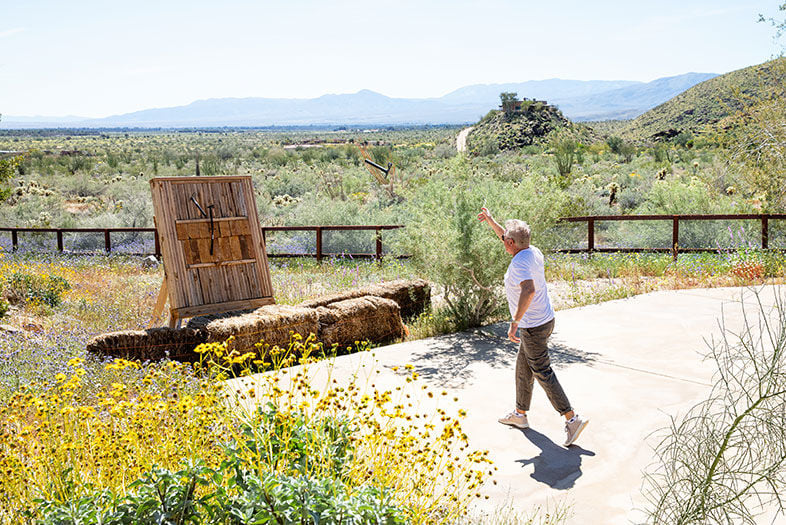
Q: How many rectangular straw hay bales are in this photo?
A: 4